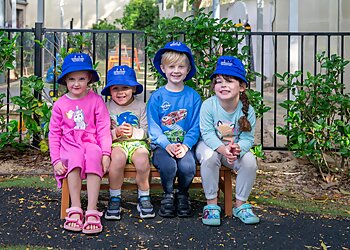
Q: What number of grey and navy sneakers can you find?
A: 2